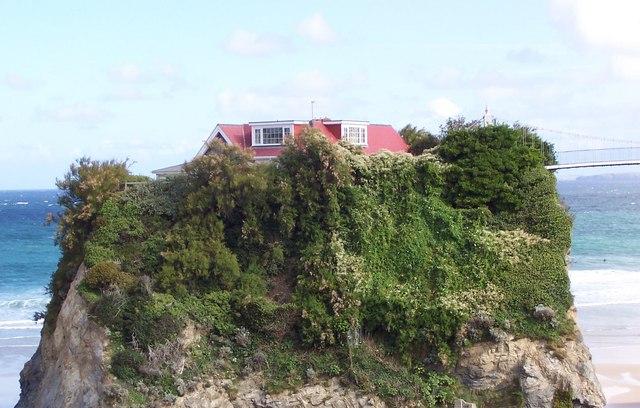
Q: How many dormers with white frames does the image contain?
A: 2